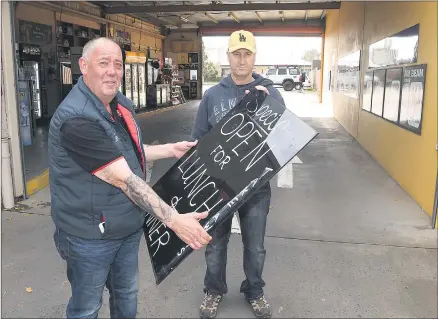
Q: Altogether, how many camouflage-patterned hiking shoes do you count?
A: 2